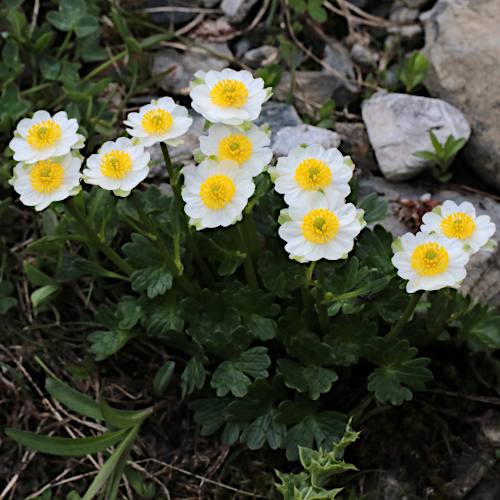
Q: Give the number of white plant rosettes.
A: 11